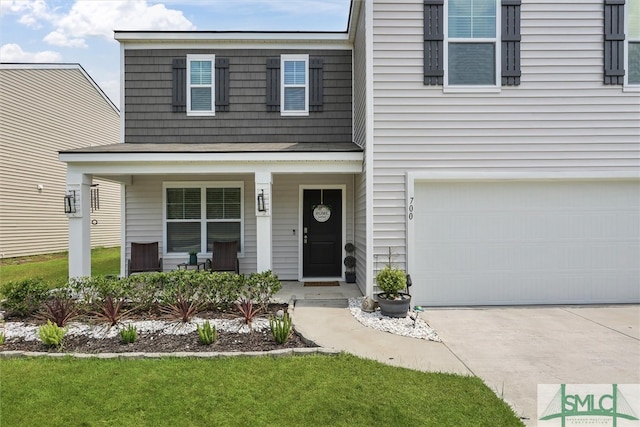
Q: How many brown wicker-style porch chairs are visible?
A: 2